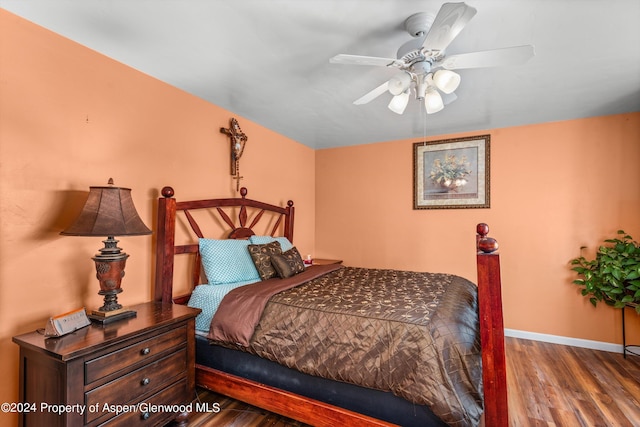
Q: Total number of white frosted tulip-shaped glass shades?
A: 4